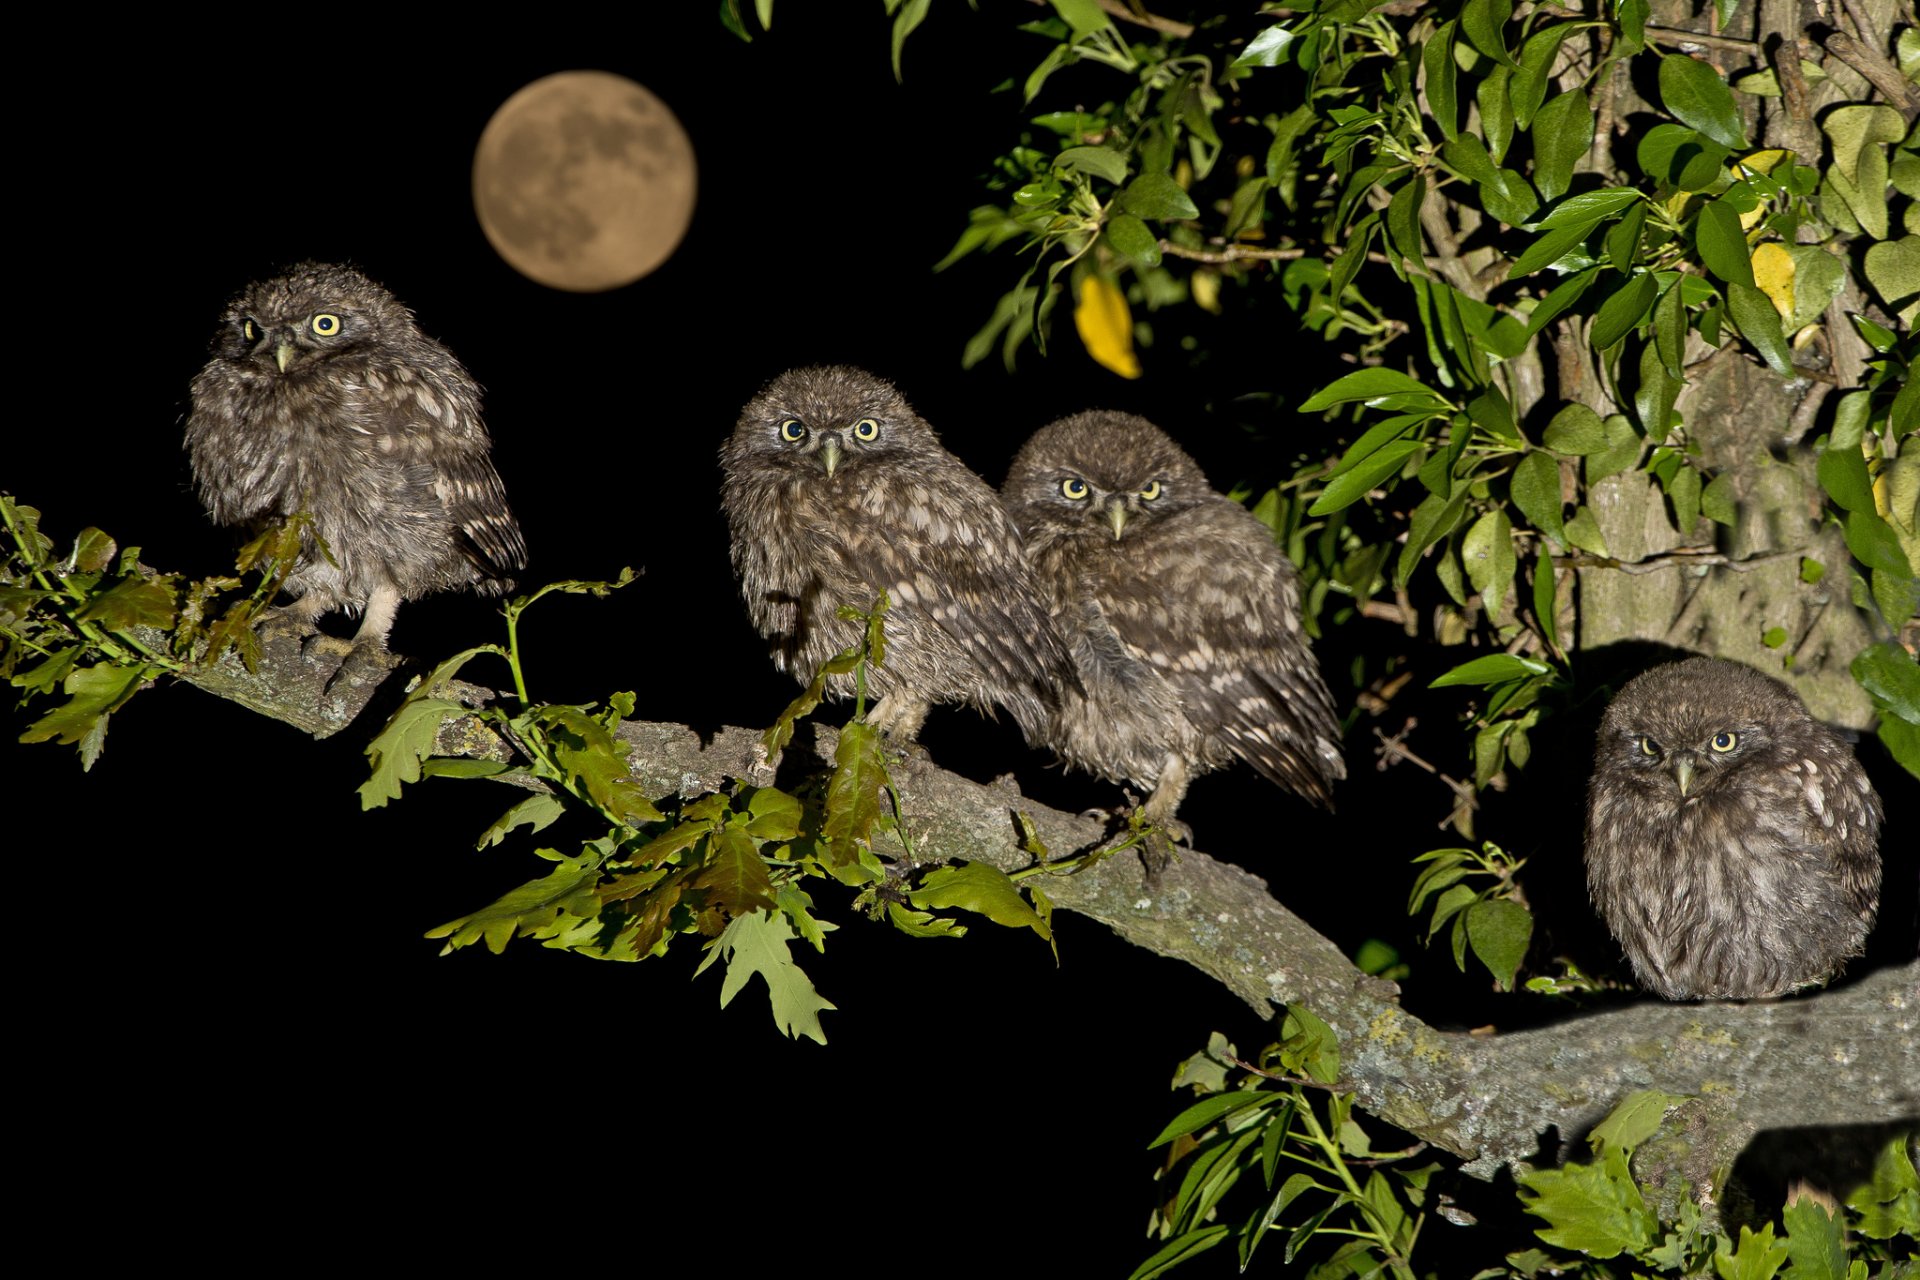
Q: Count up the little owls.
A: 4